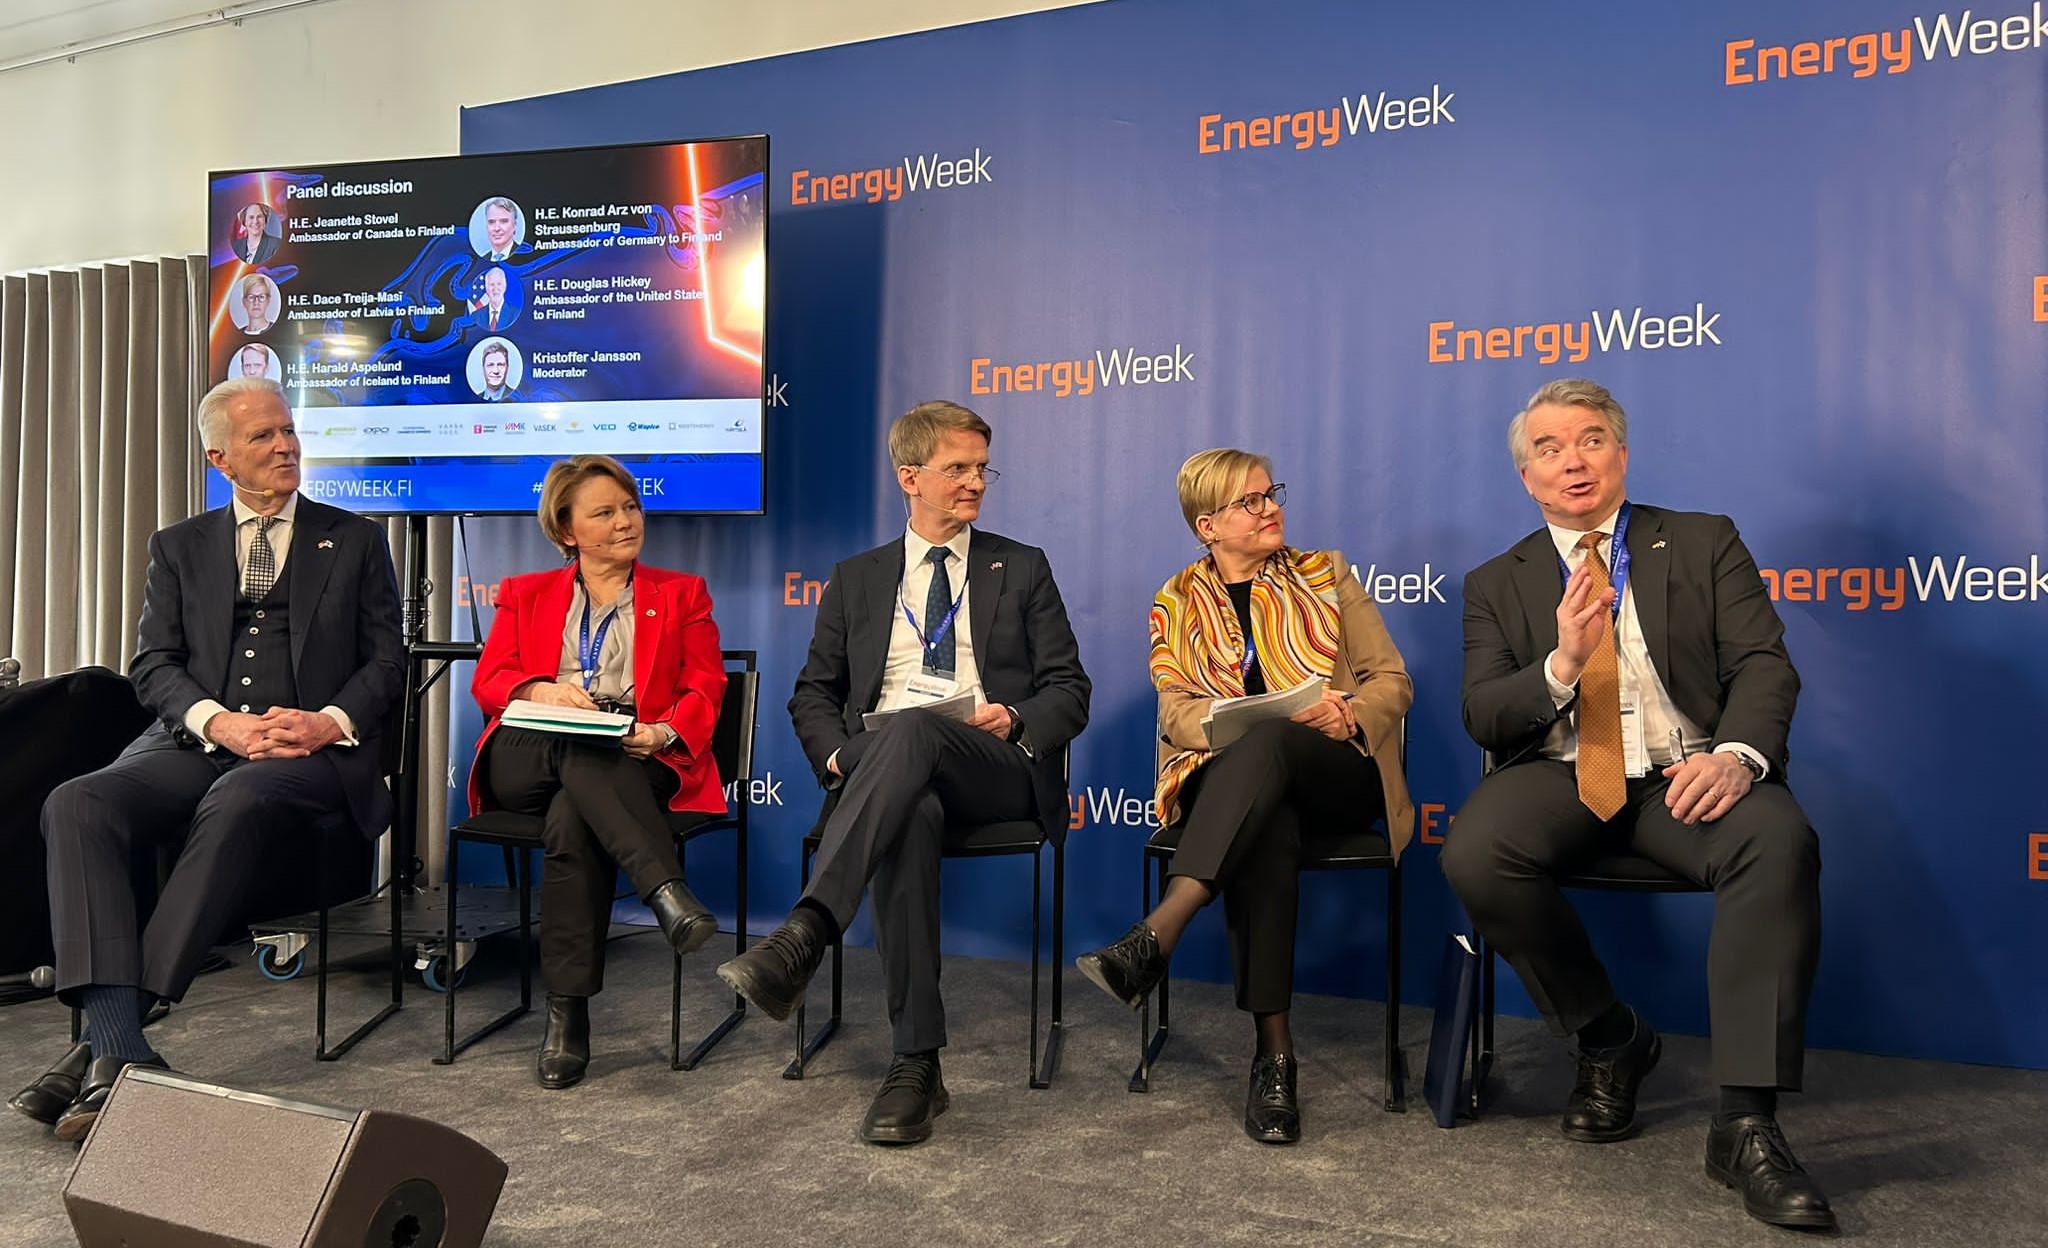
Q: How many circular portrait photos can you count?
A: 6